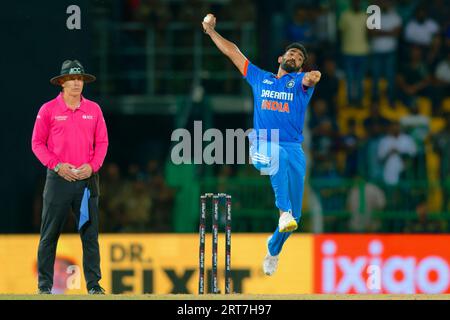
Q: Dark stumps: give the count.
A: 3